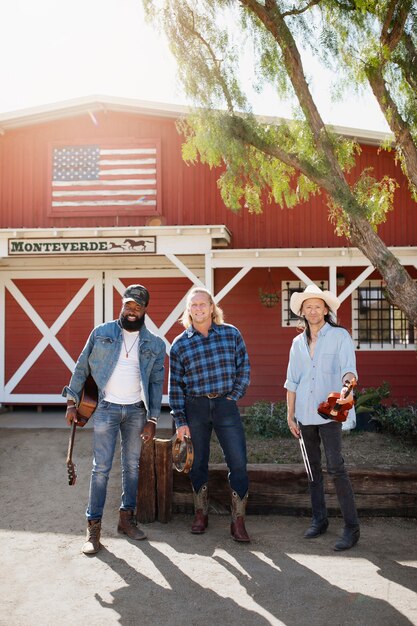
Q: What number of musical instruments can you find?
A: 3